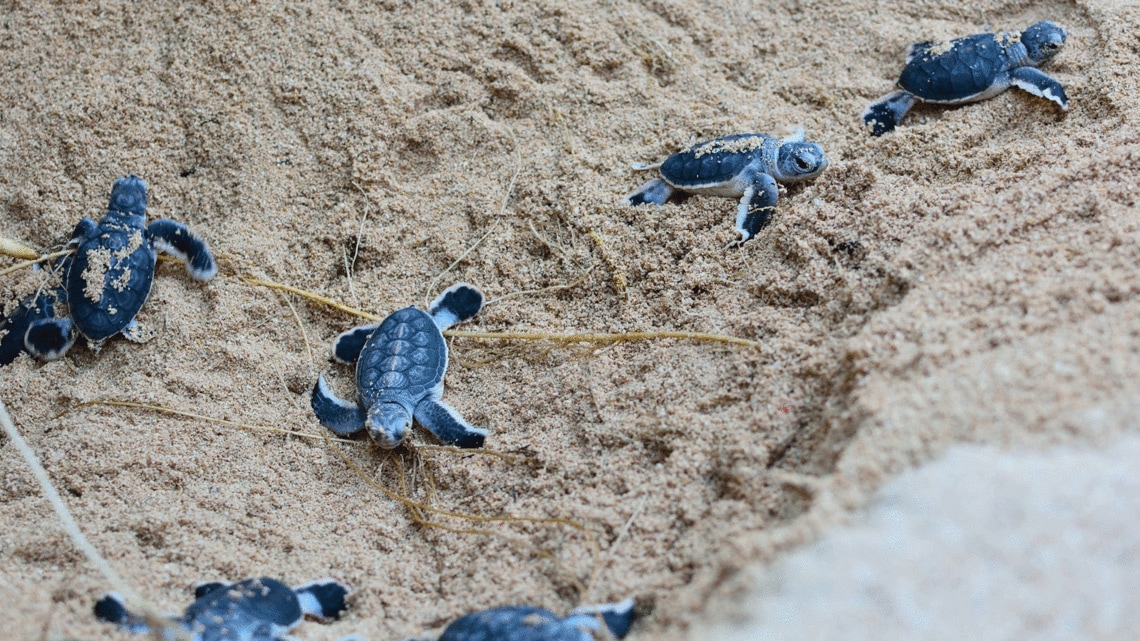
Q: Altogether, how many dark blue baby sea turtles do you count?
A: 7